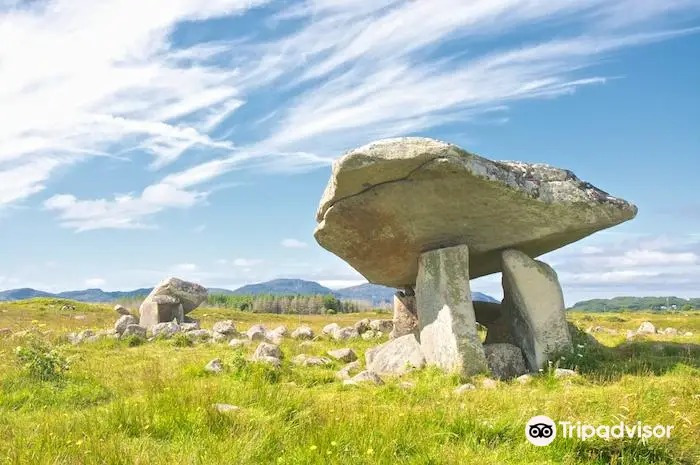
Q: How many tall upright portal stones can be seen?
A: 2